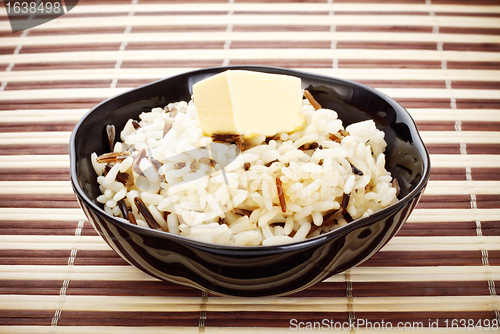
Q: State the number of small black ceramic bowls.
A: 1